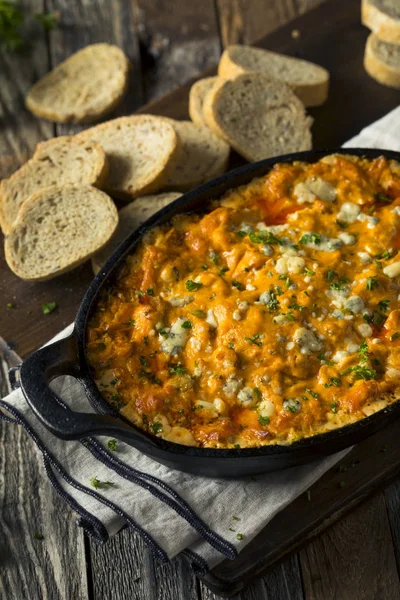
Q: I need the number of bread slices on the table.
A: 11